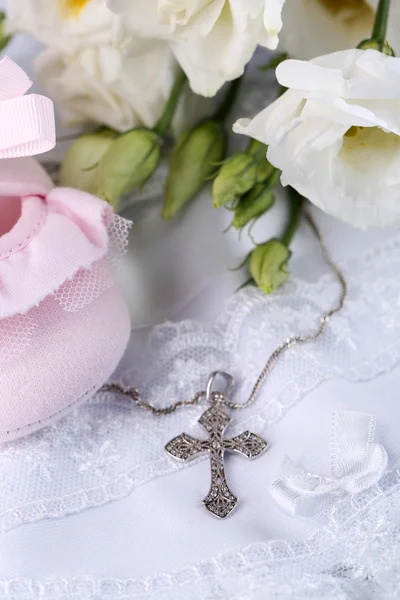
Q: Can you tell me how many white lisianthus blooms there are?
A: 5